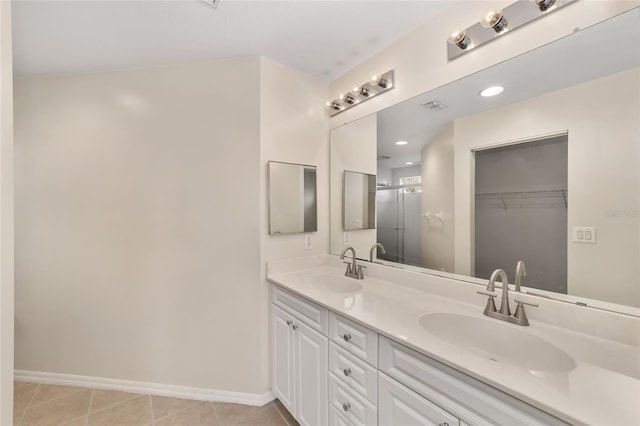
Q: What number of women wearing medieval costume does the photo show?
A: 0